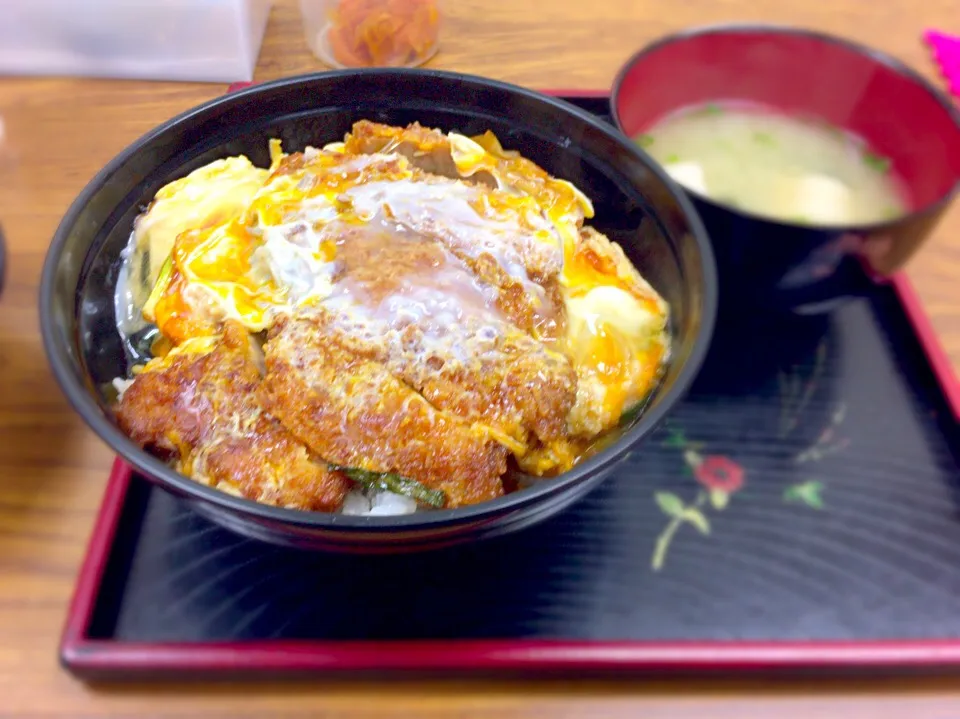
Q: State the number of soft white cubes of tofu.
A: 2